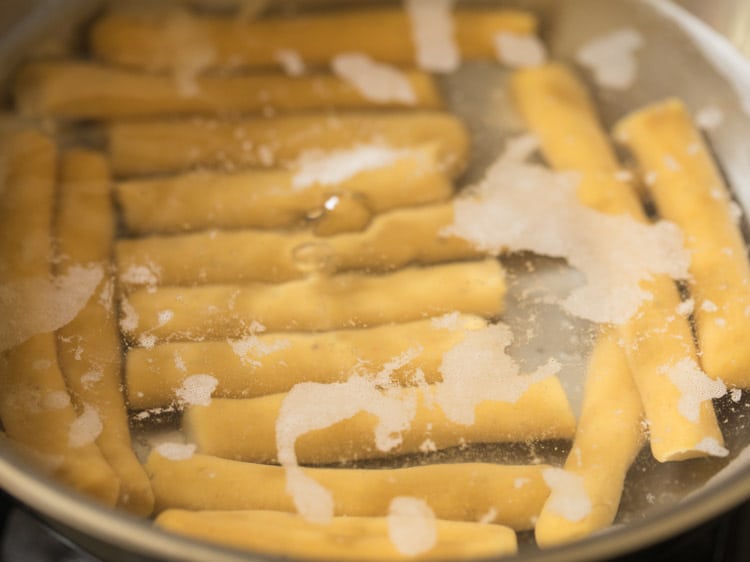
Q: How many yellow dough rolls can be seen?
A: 15